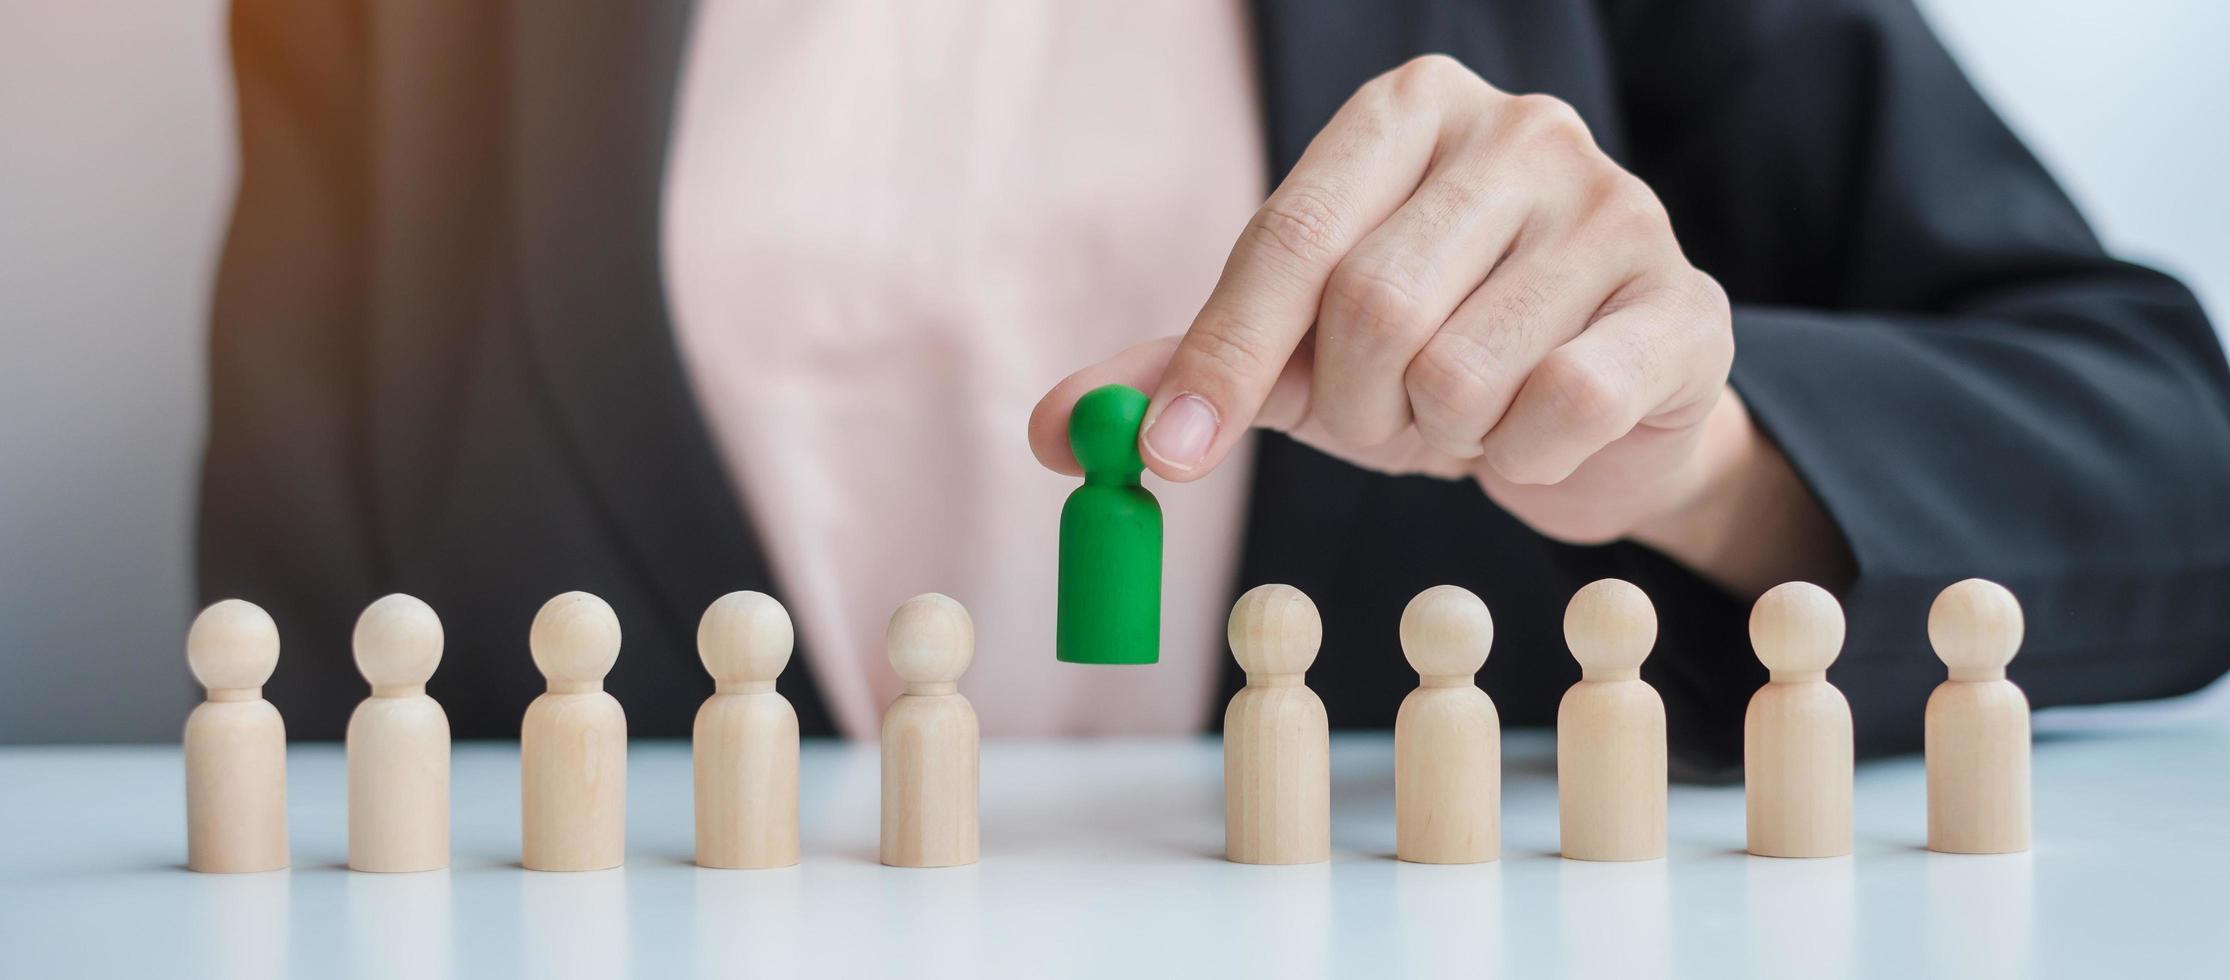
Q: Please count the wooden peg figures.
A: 11